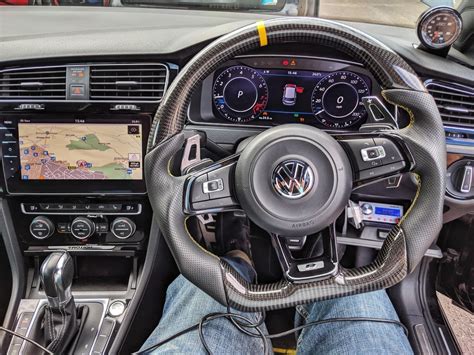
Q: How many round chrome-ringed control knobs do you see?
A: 3